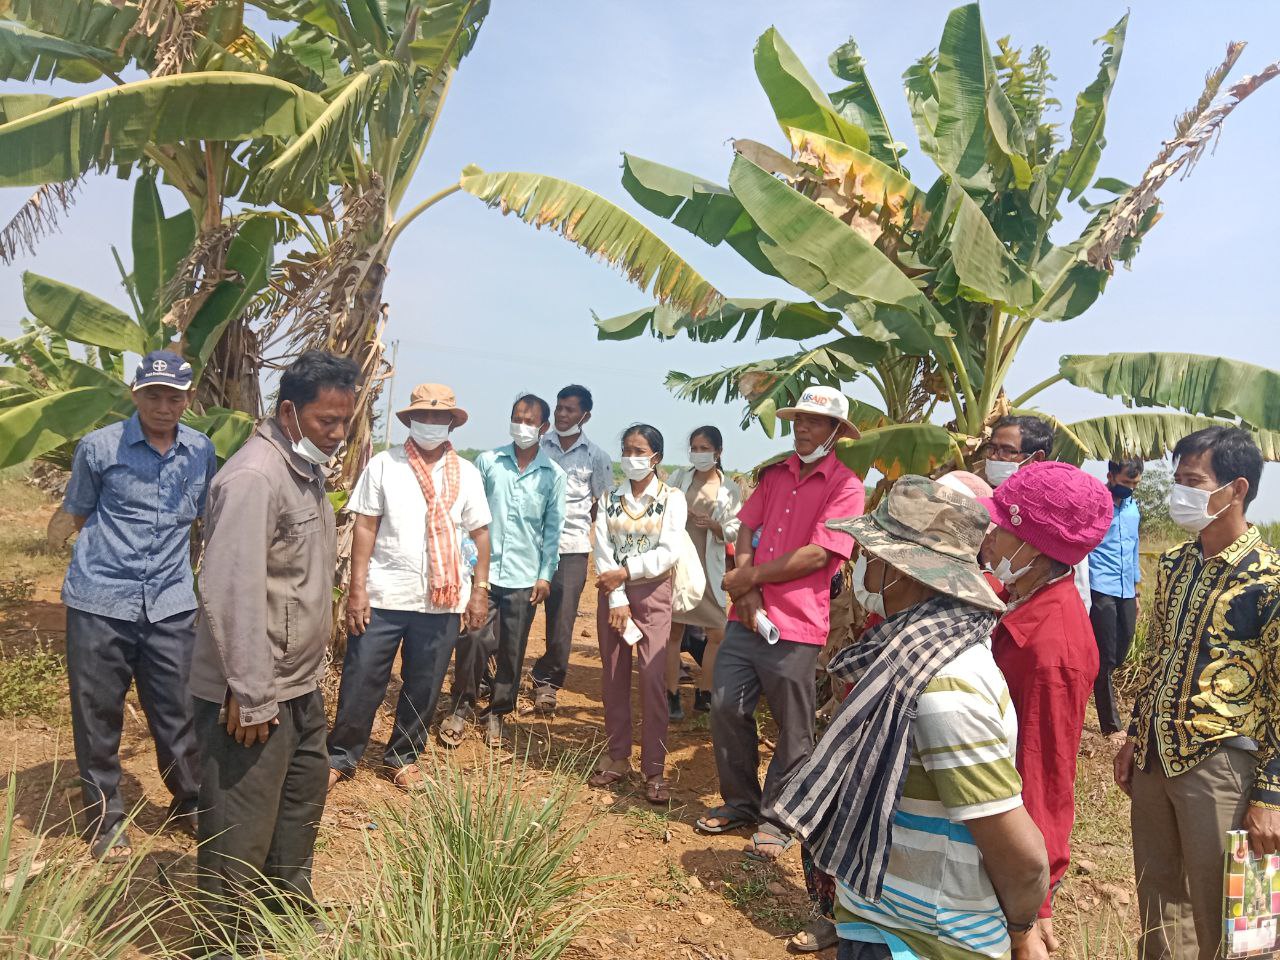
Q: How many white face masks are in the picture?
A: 11